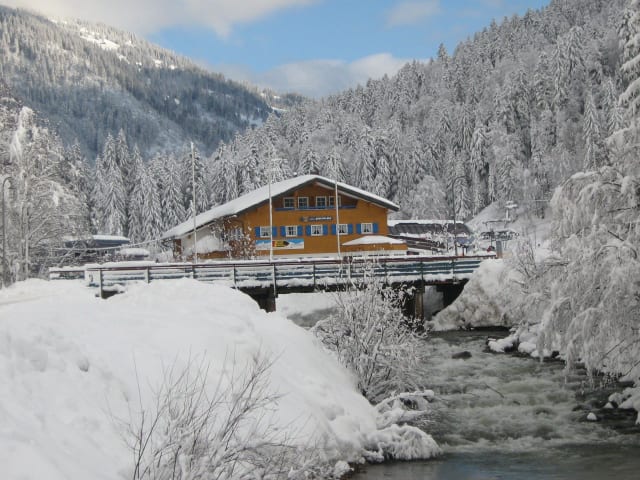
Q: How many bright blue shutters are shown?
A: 10